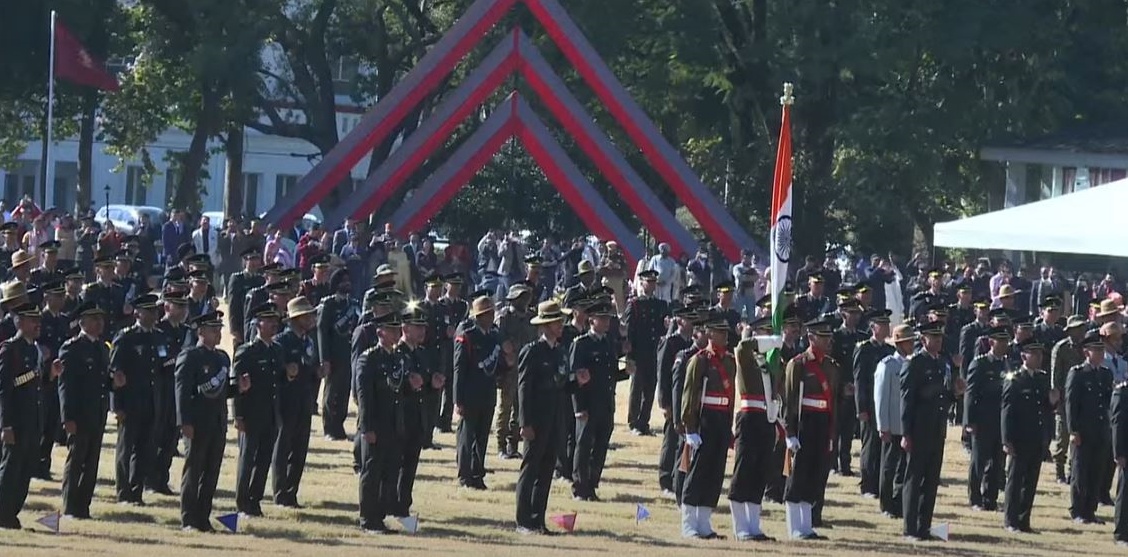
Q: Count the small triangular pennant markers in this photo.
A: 6